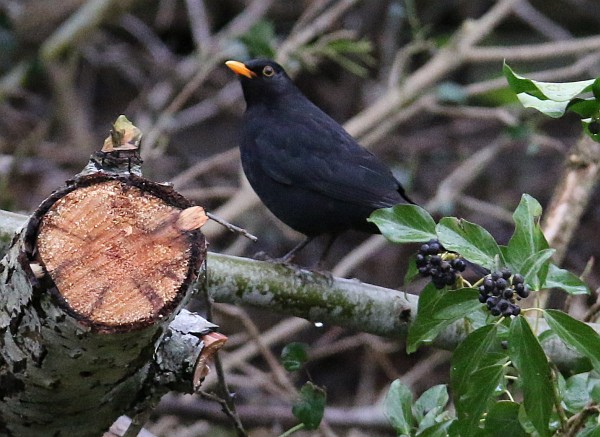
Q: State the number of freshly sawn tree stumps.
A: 1